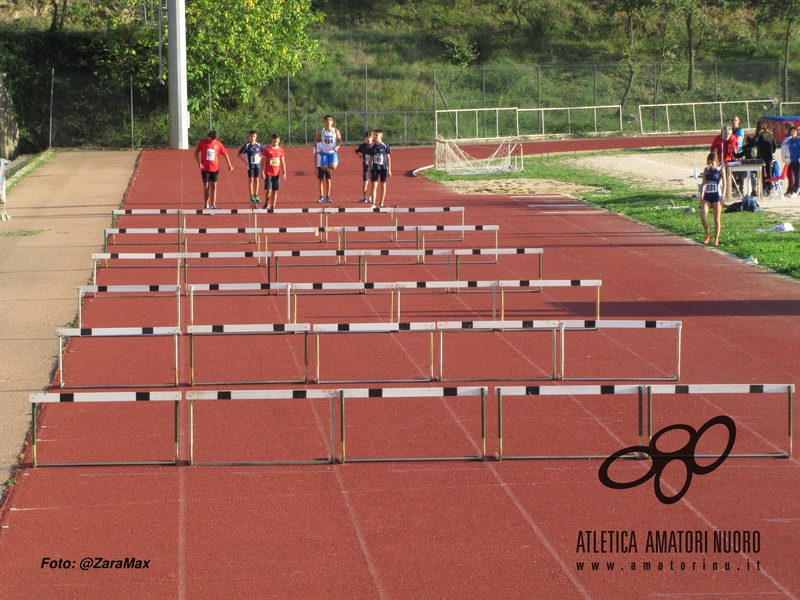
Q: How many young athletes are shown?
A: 8